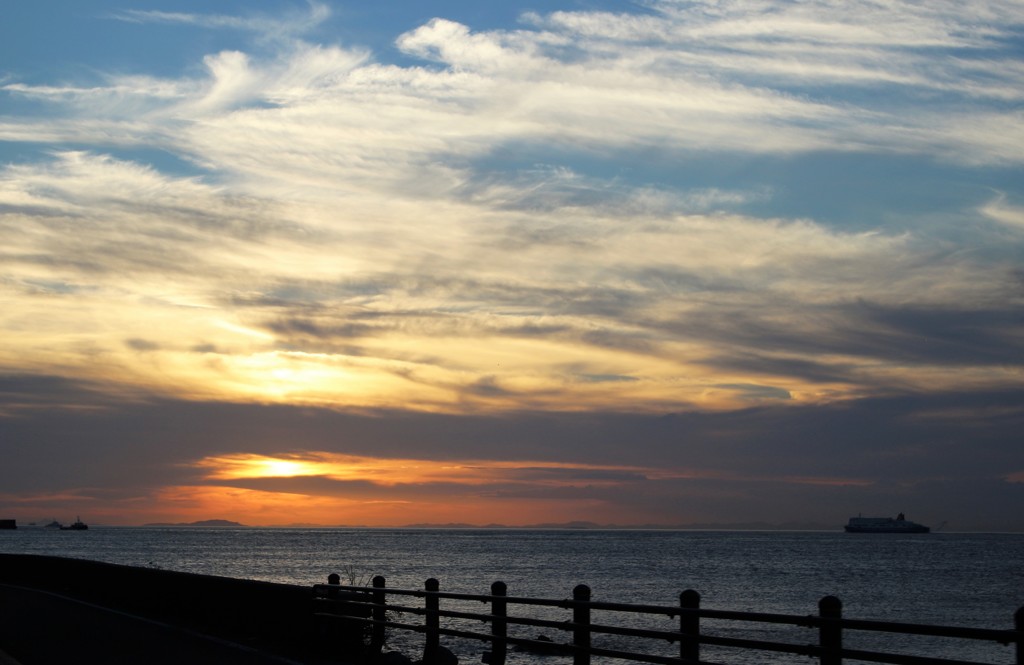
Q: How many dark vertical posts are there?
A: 8